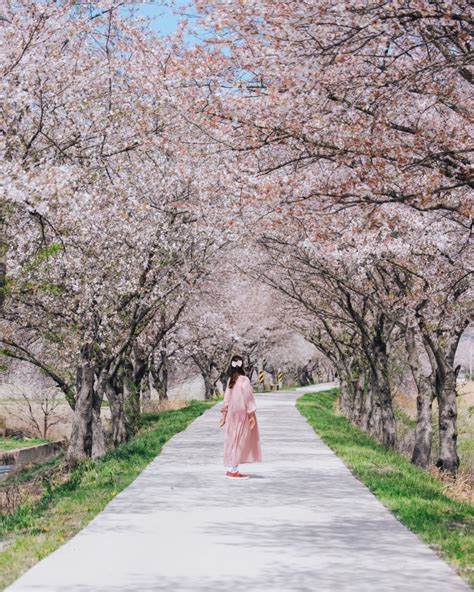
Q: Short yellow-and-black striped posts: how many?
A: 2